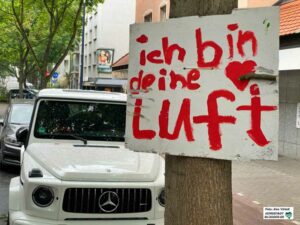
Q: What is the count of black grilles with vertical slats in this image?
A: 1